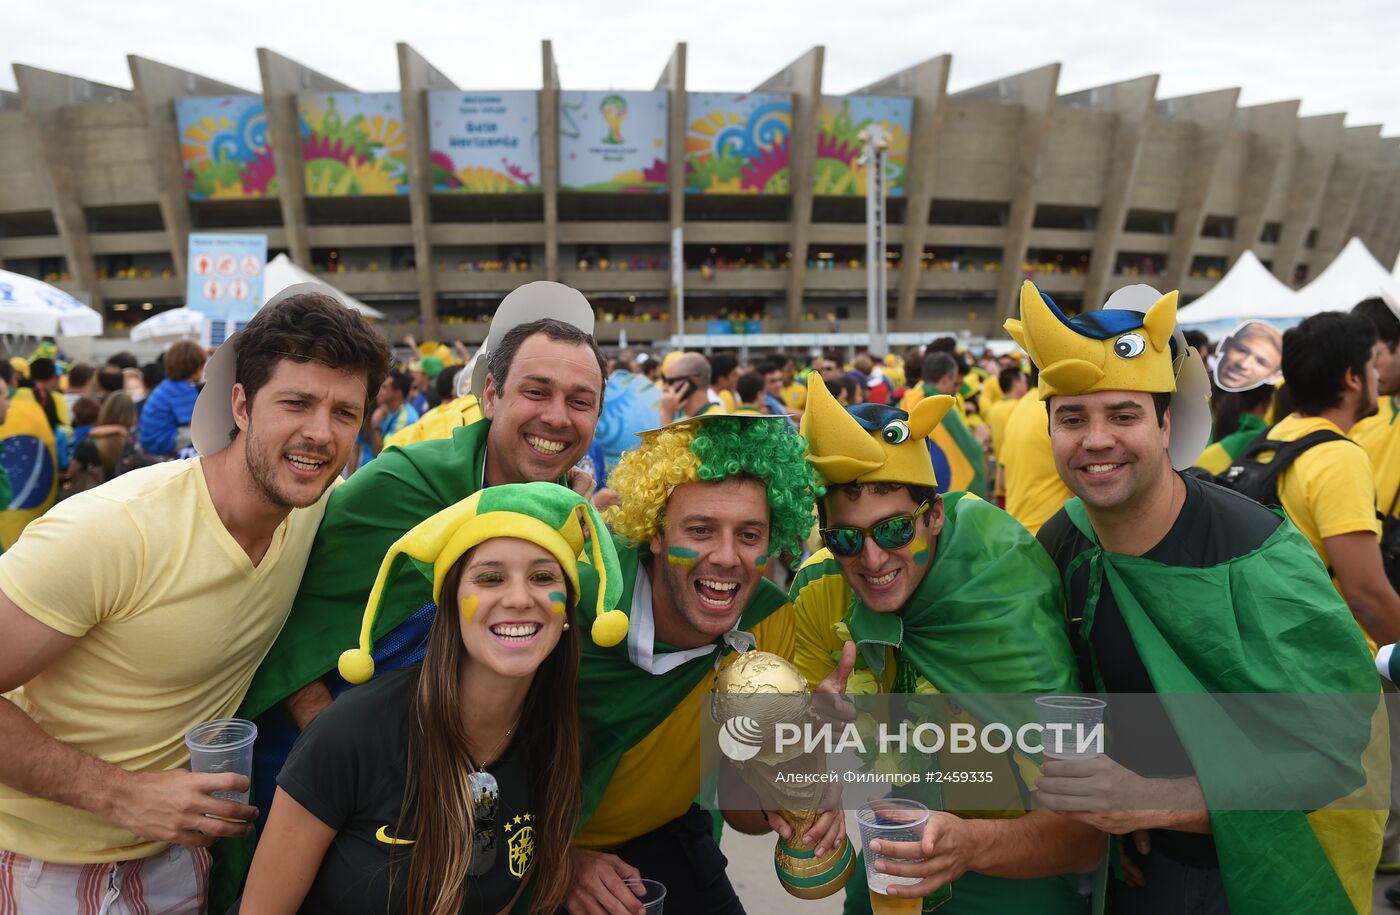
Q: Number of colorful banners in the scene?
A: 6